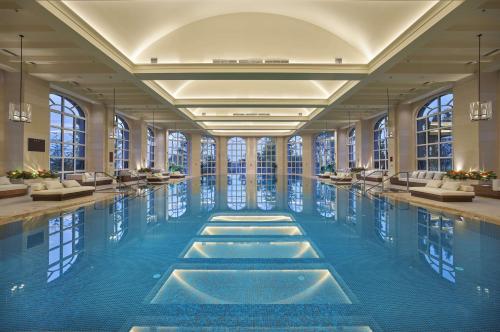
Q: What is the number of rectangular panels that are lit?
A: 5